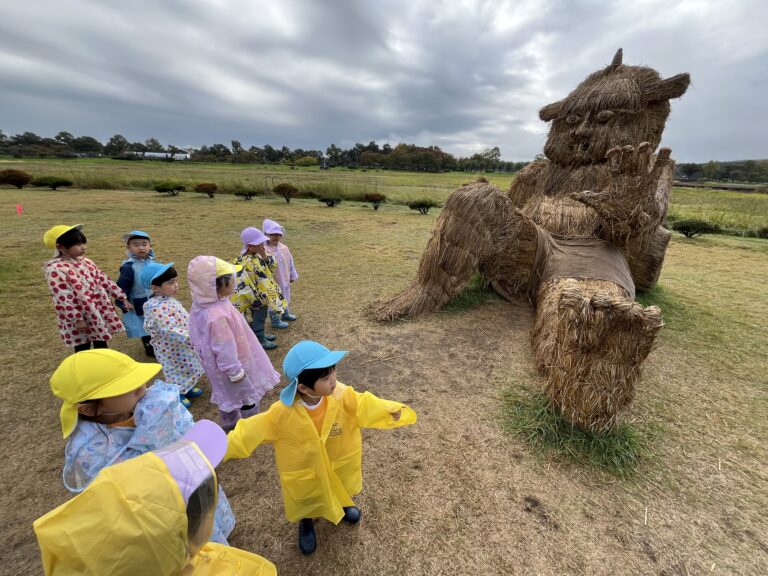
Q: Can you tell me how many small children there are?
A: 9